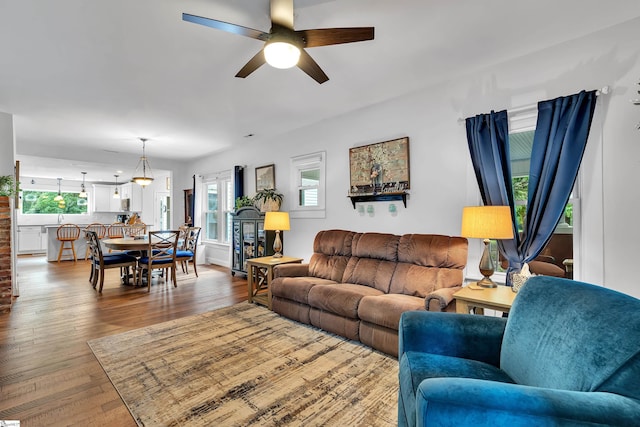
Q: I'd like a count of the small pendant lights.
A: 3